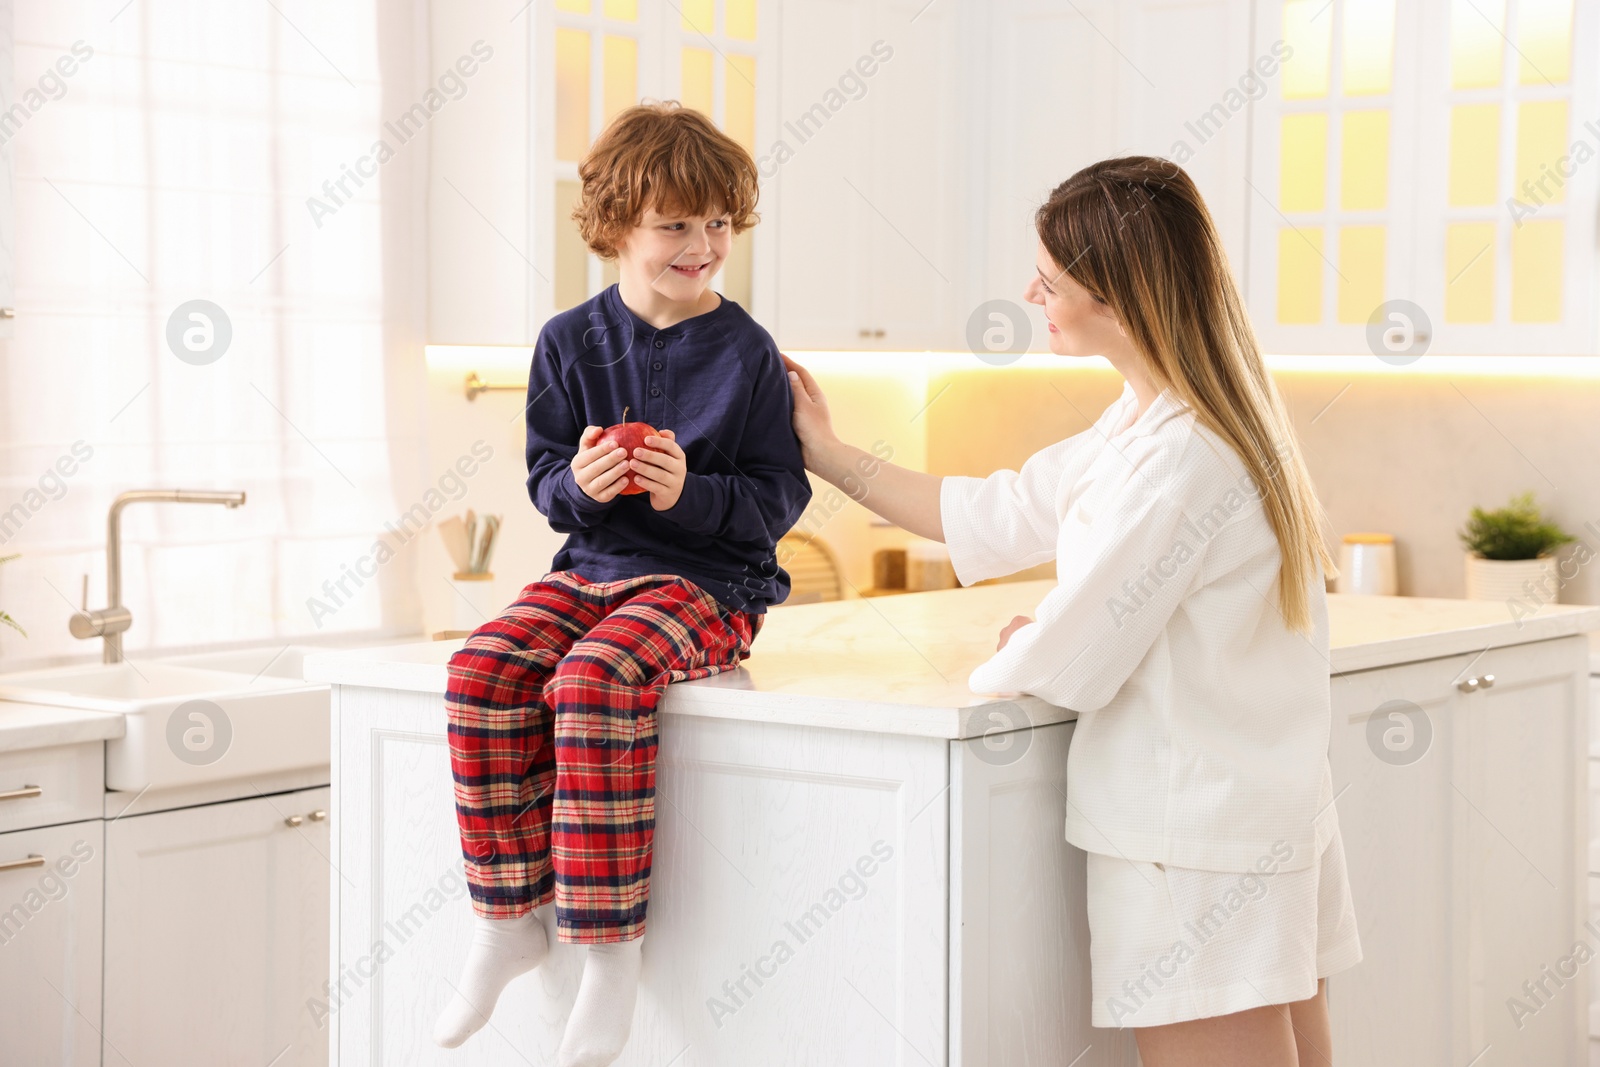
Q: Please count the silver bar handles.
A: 2